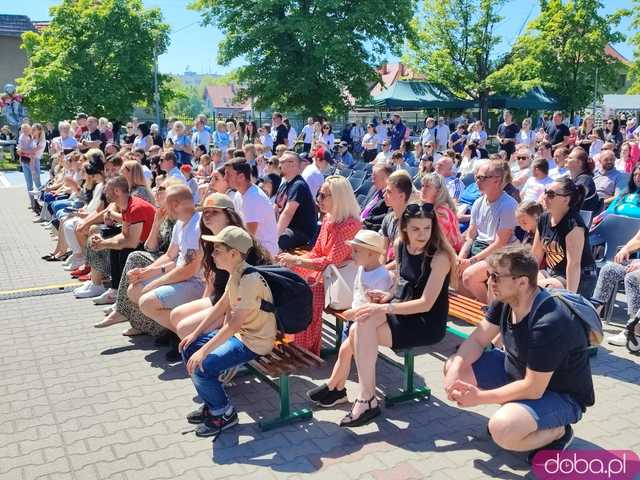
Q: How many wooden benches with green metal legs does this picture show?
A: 3